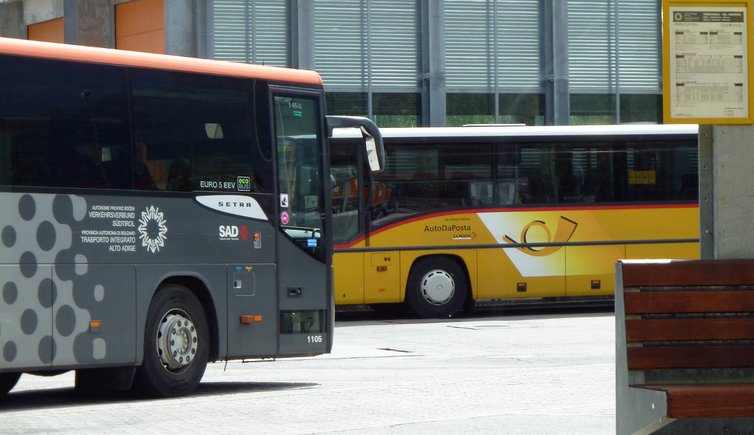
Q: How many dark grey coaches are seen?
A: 1